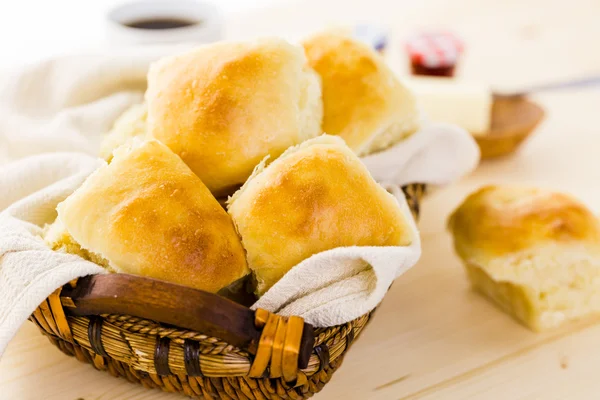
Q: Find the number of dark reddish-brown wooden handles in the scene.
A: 1